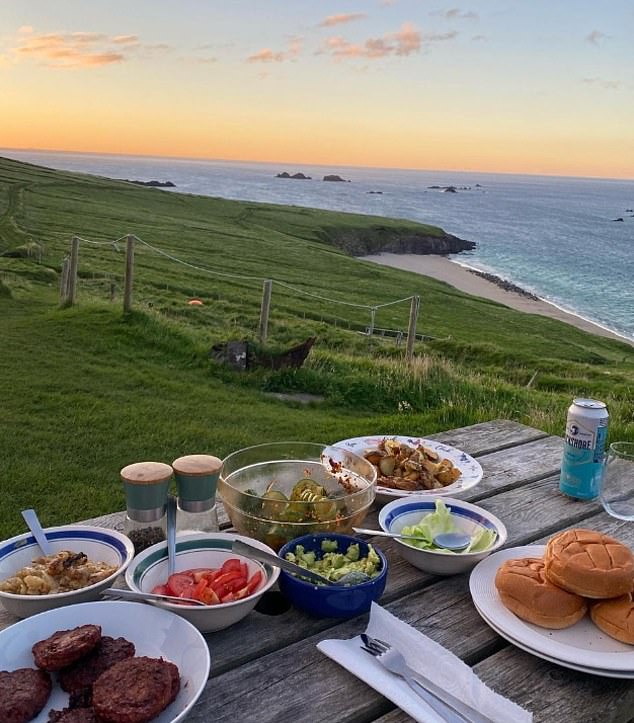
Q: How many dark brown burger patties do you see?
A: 5